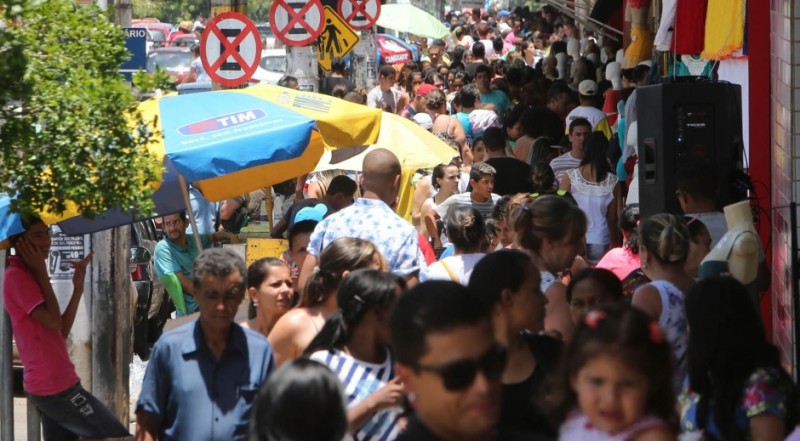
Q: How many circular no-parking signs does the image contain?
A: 3